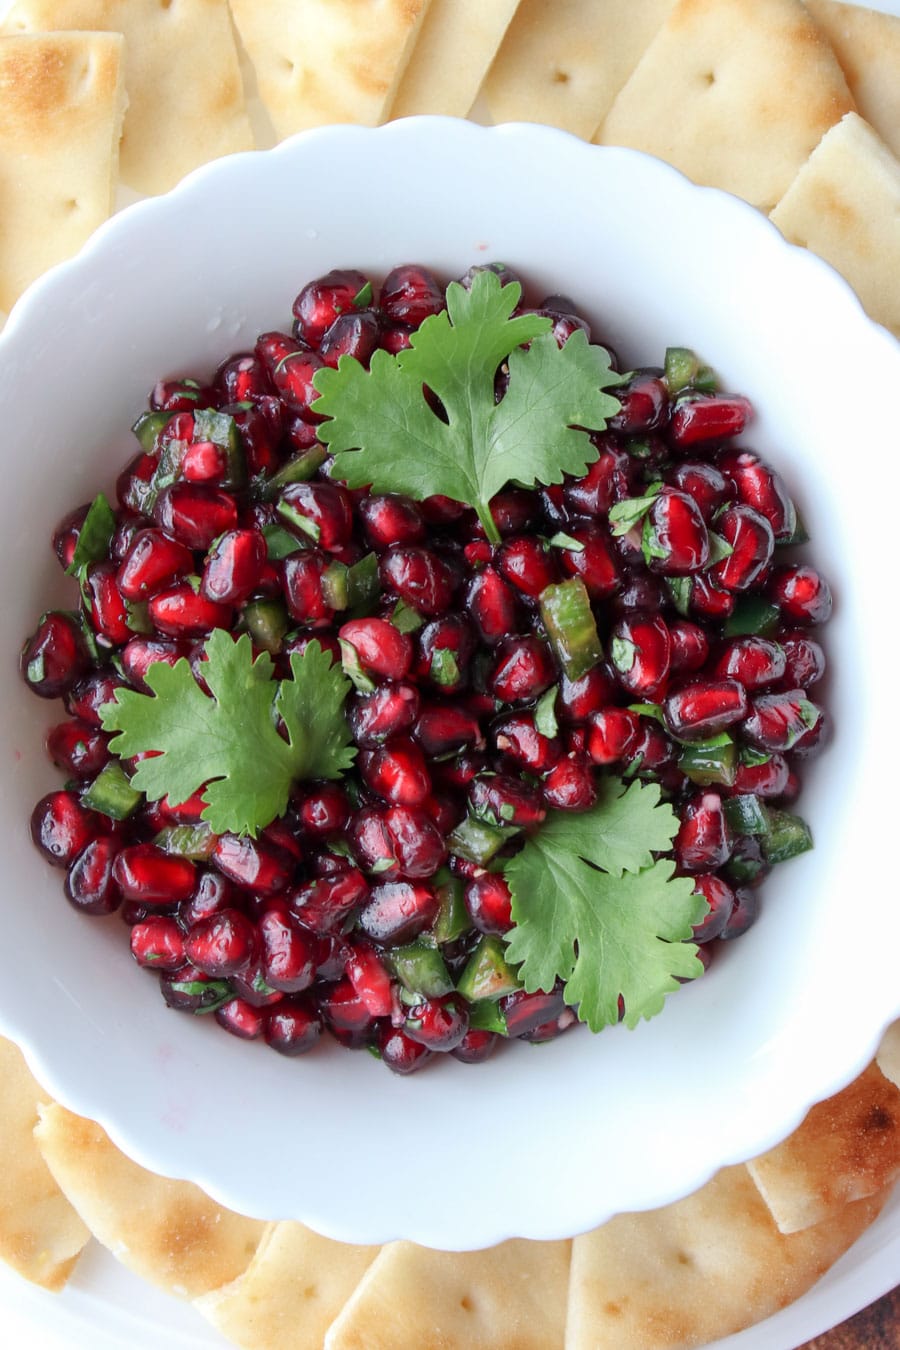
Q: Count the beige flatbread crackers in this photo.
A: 15